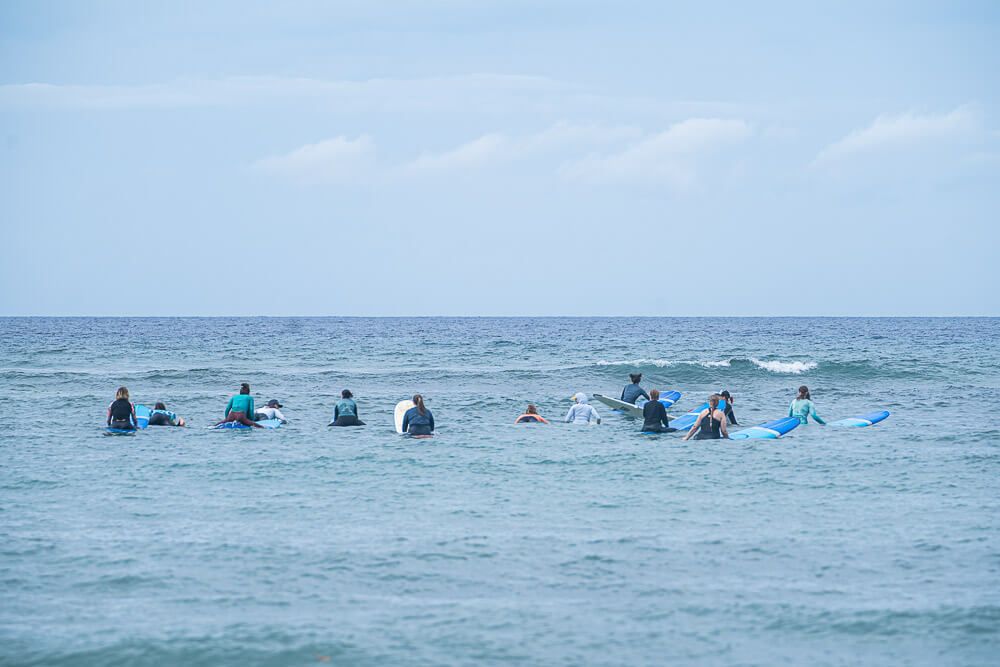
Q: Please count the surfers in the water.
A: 13